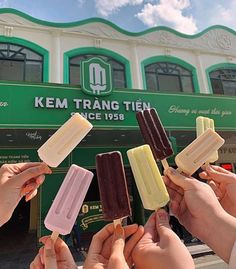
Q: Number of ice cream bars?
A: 7